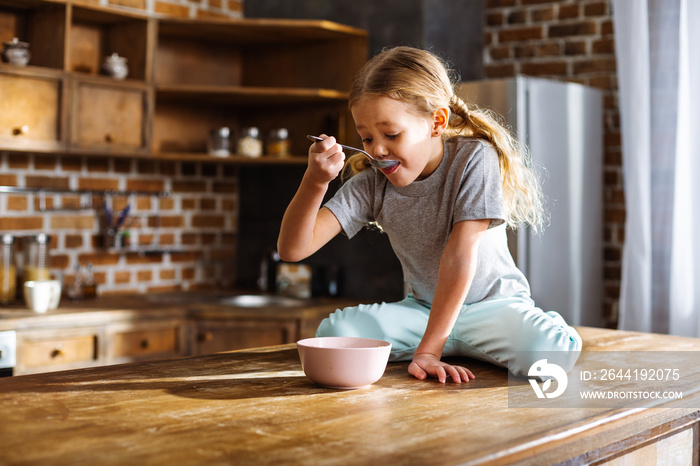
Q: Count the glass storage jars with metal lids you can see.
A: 5